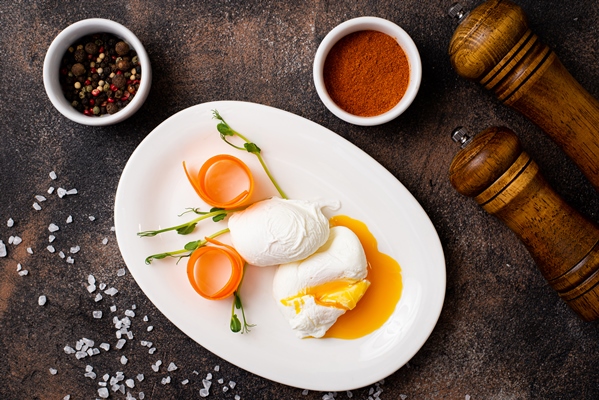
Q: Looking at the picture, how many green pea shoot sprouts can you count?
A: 4